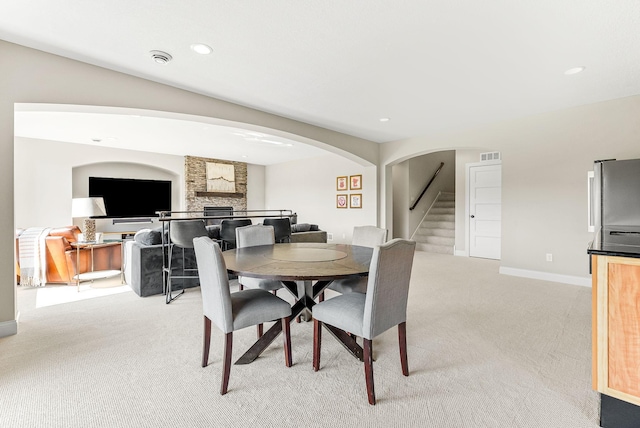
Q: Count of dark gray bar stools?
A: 3